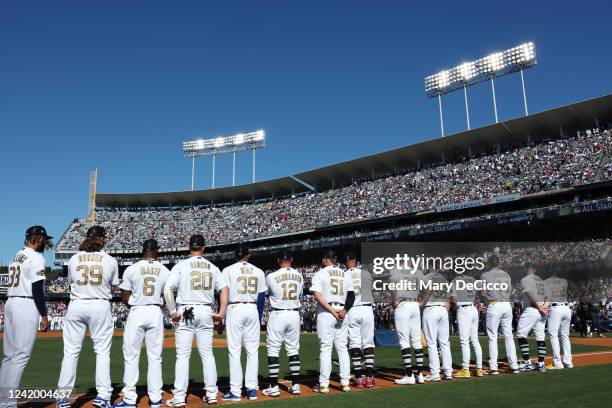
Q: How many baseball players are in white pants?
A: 14